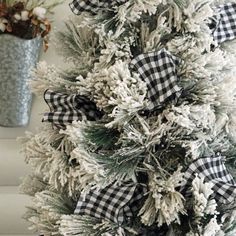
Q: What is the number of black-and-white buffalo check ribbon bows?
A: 6